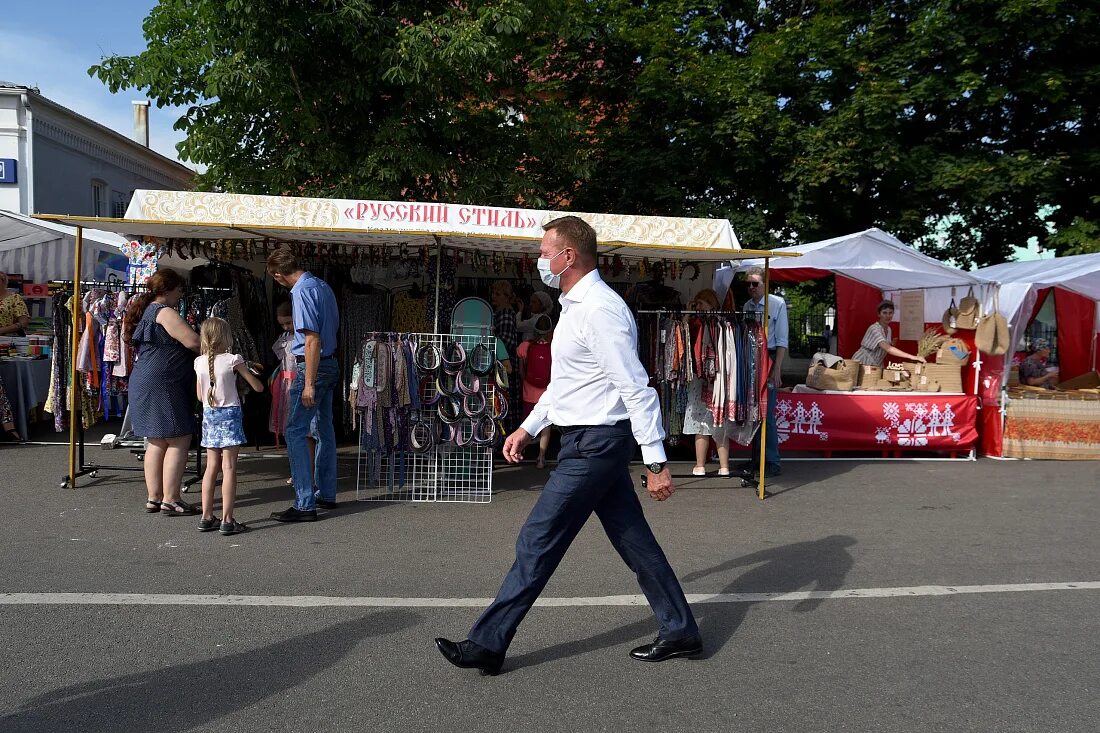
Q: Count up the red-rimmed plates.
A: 0